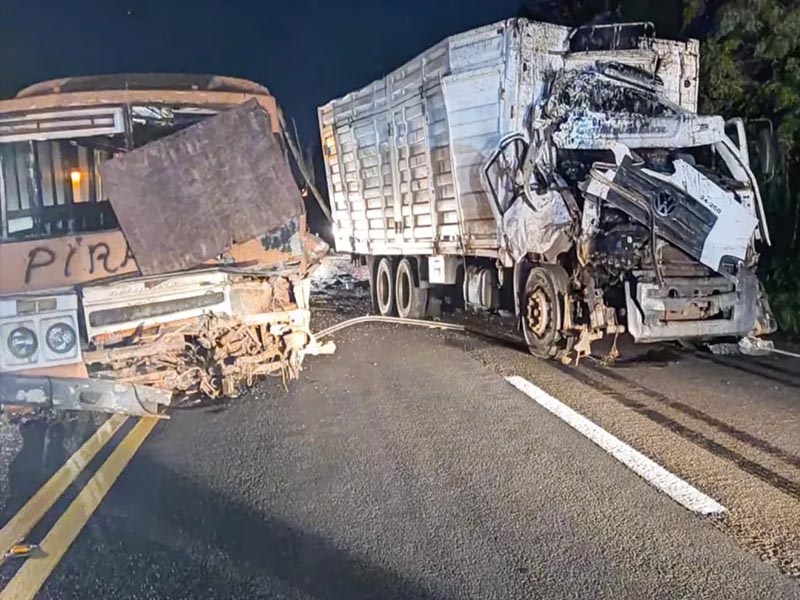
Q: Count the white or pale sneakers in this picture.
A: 0